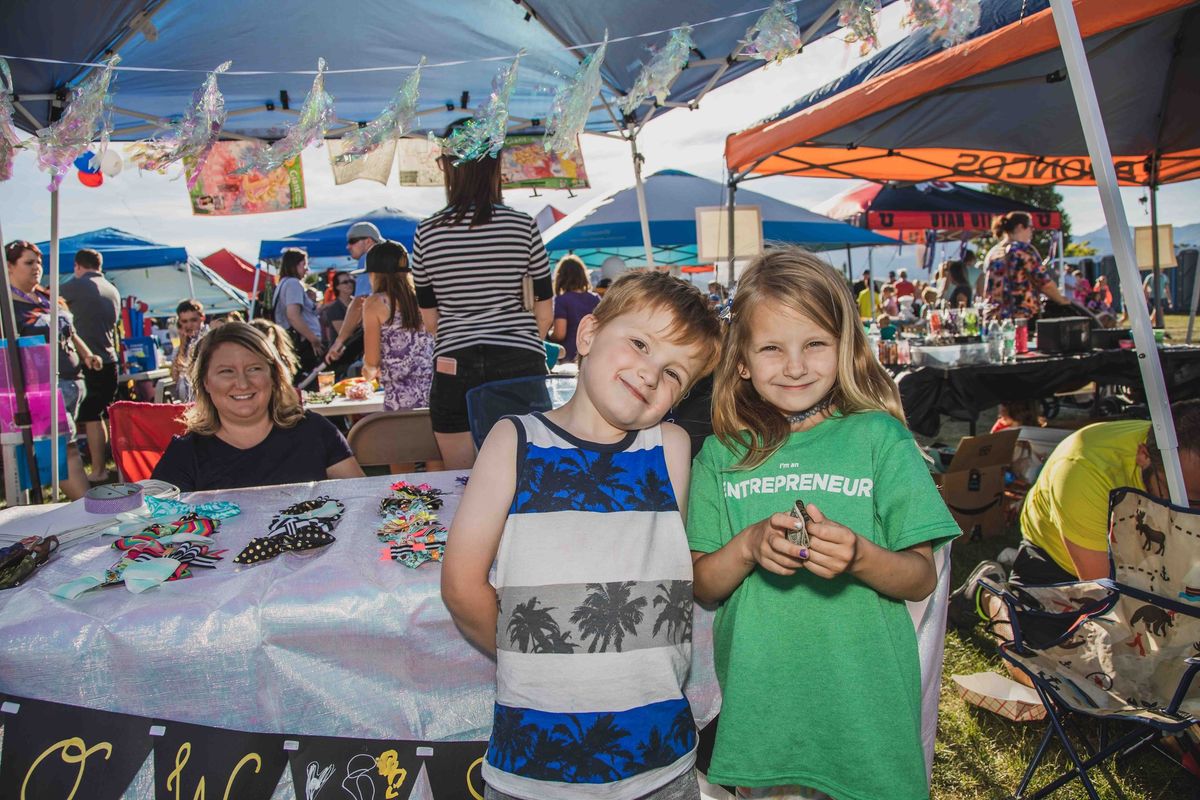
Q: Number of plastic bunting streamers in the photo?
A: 11